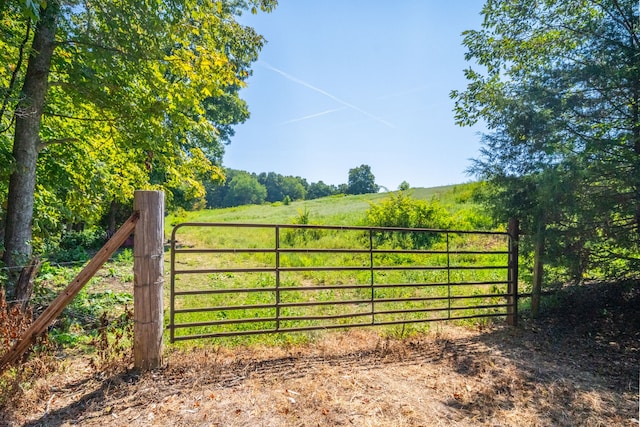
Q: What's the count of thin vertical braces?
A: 3